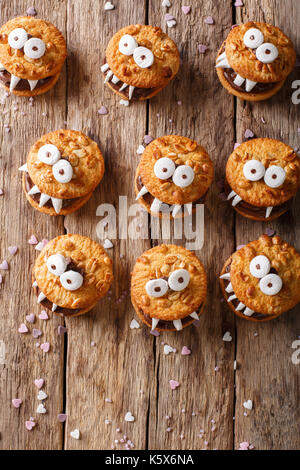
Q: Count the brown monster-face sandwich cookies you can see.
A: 9